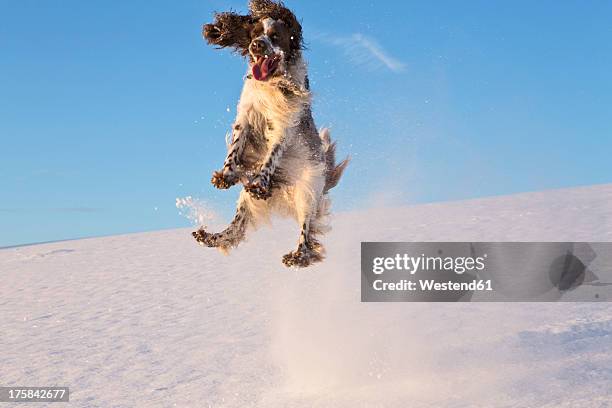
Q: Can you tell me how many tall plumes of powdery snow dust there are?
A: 1